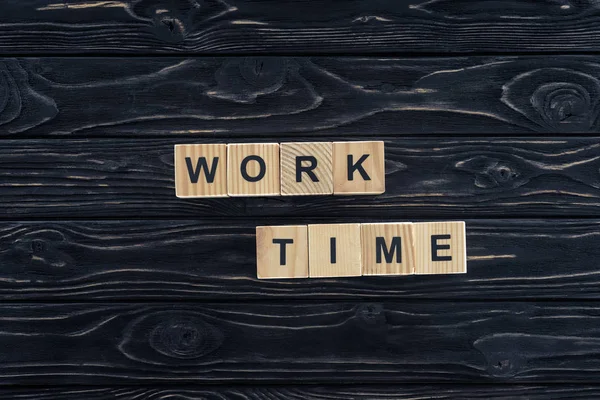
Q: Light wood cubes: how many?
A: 8